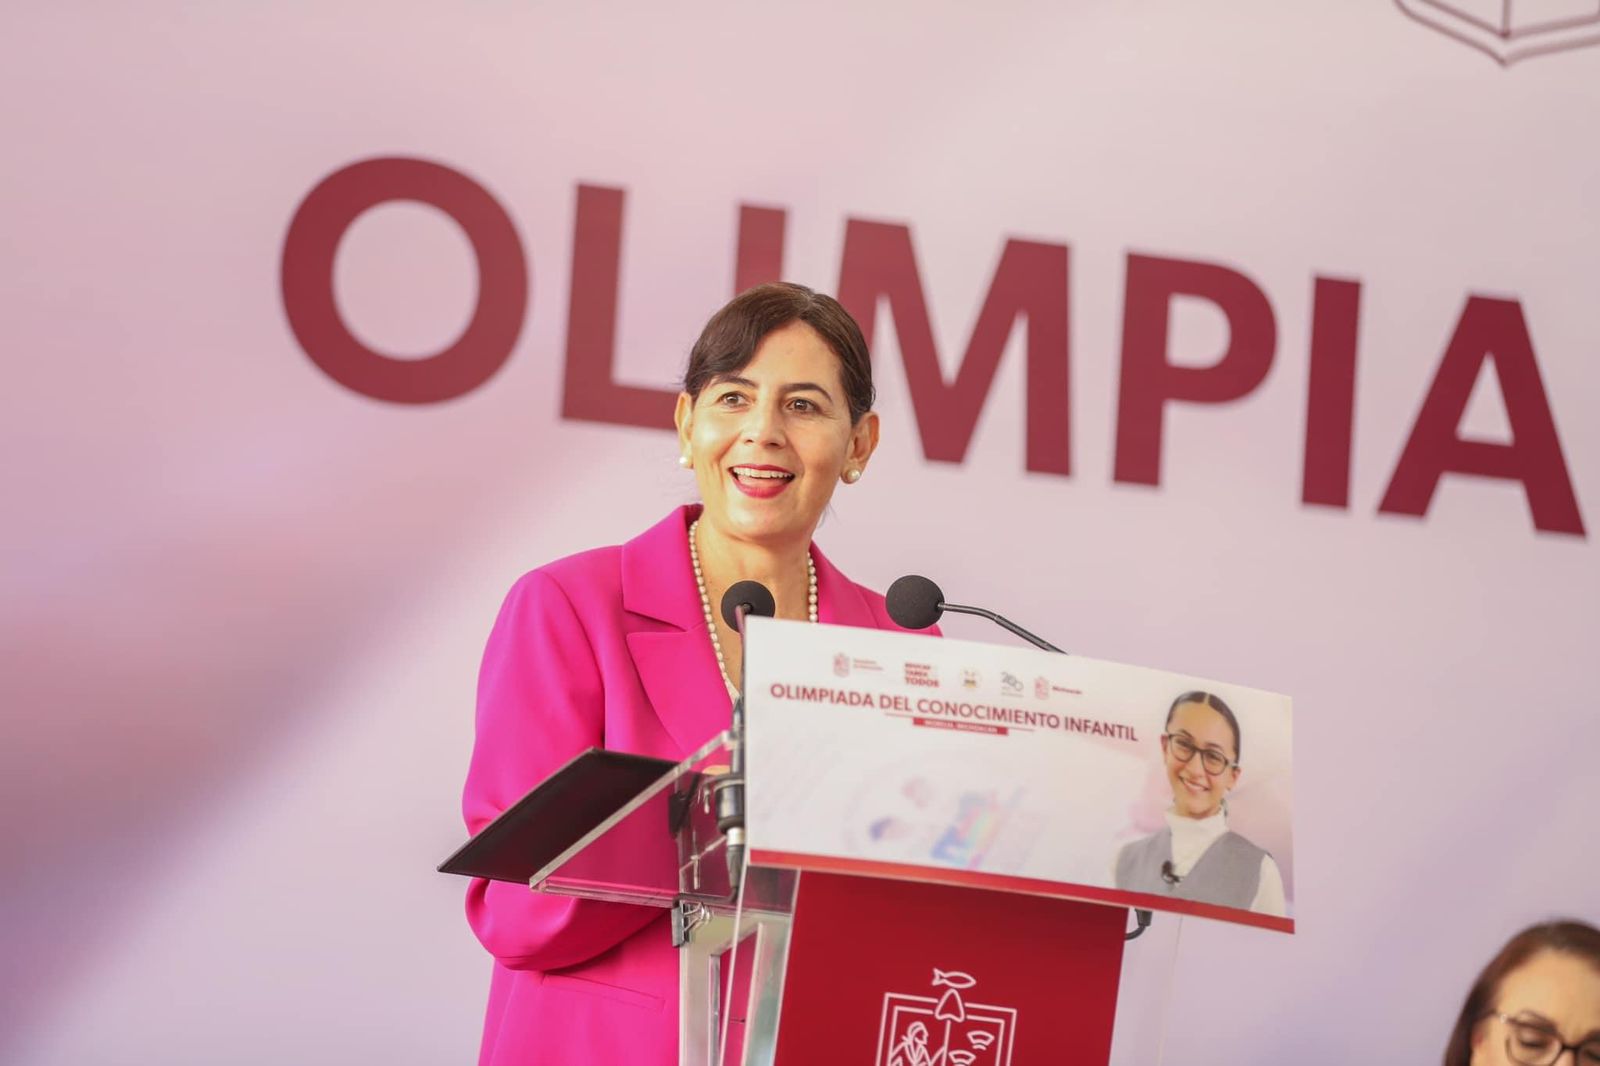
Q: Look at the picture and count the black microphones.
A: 2